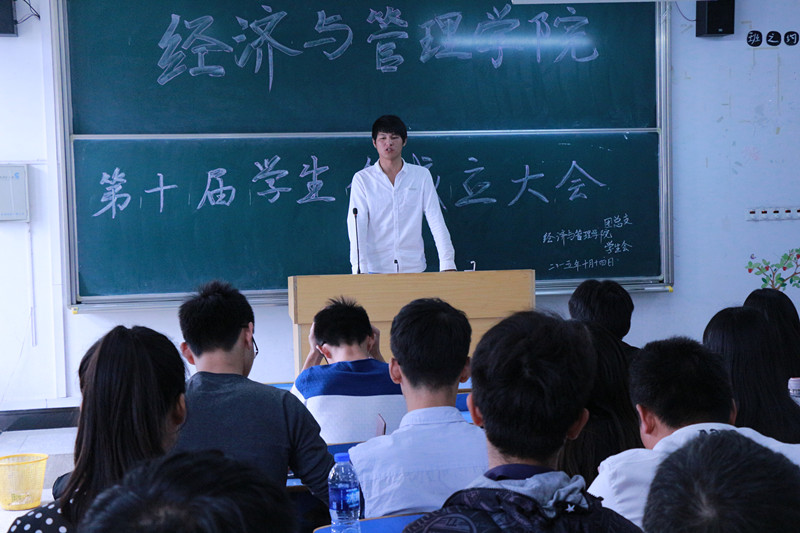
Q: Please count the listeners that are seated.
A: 12